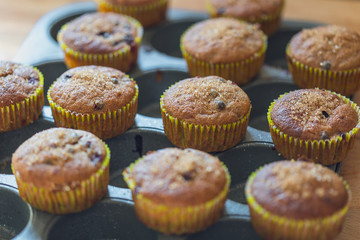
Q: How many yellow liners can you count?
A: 12